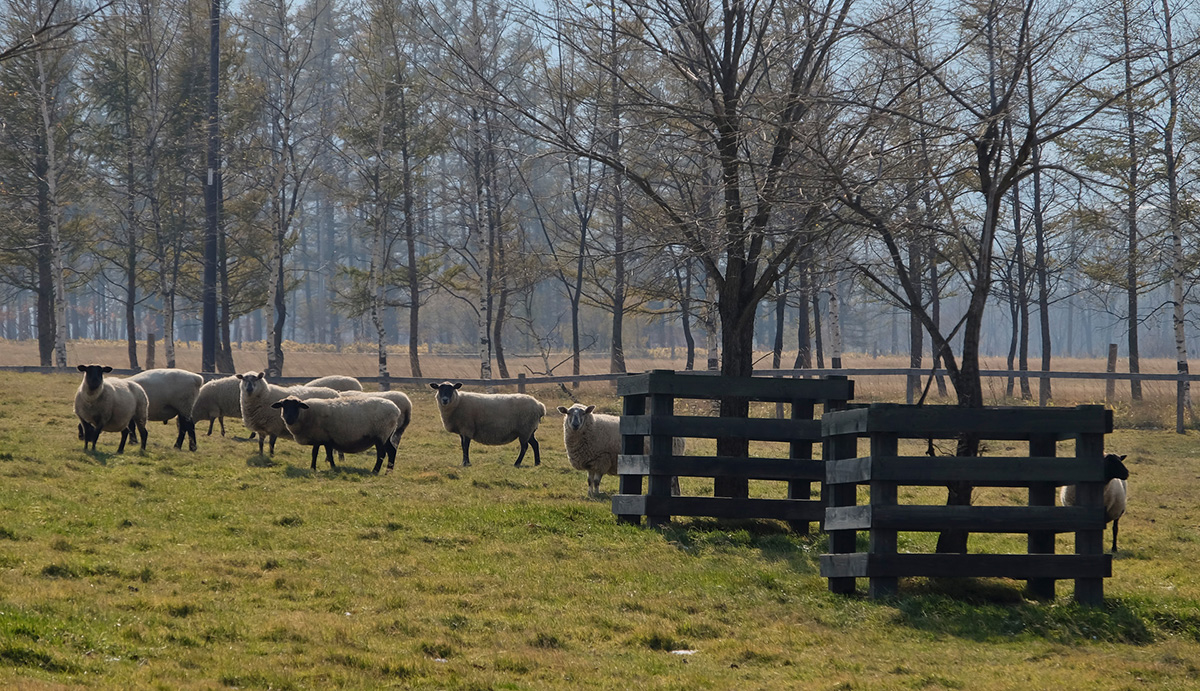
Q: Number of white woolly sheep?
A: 10